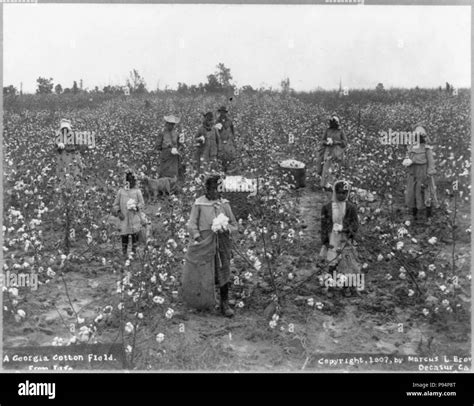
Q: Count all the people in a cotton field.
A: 9